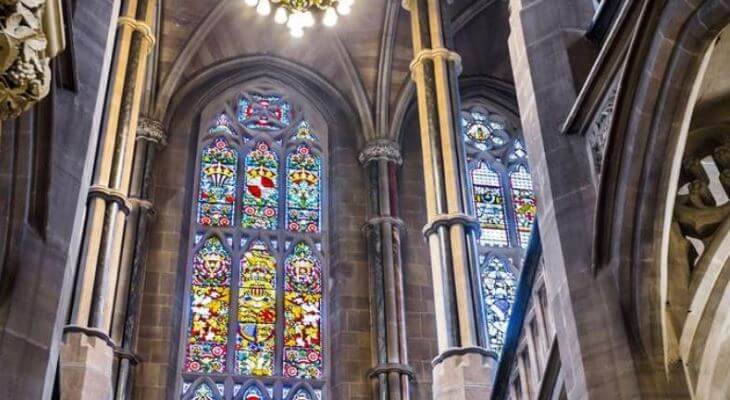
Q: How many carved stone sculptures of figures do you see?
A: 0